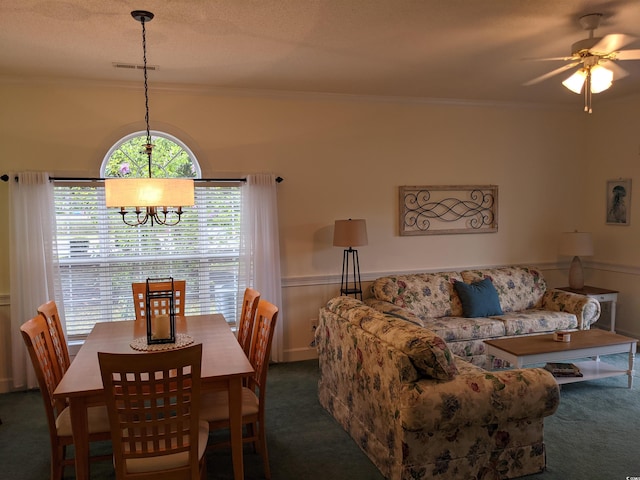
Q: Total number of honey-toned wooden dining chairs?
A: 6